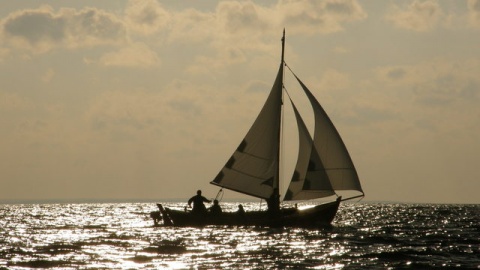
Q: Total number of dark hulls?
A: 1